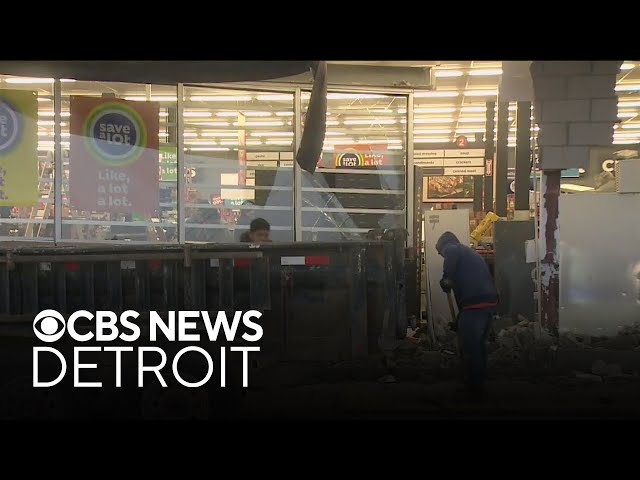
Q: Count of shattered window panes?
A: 1